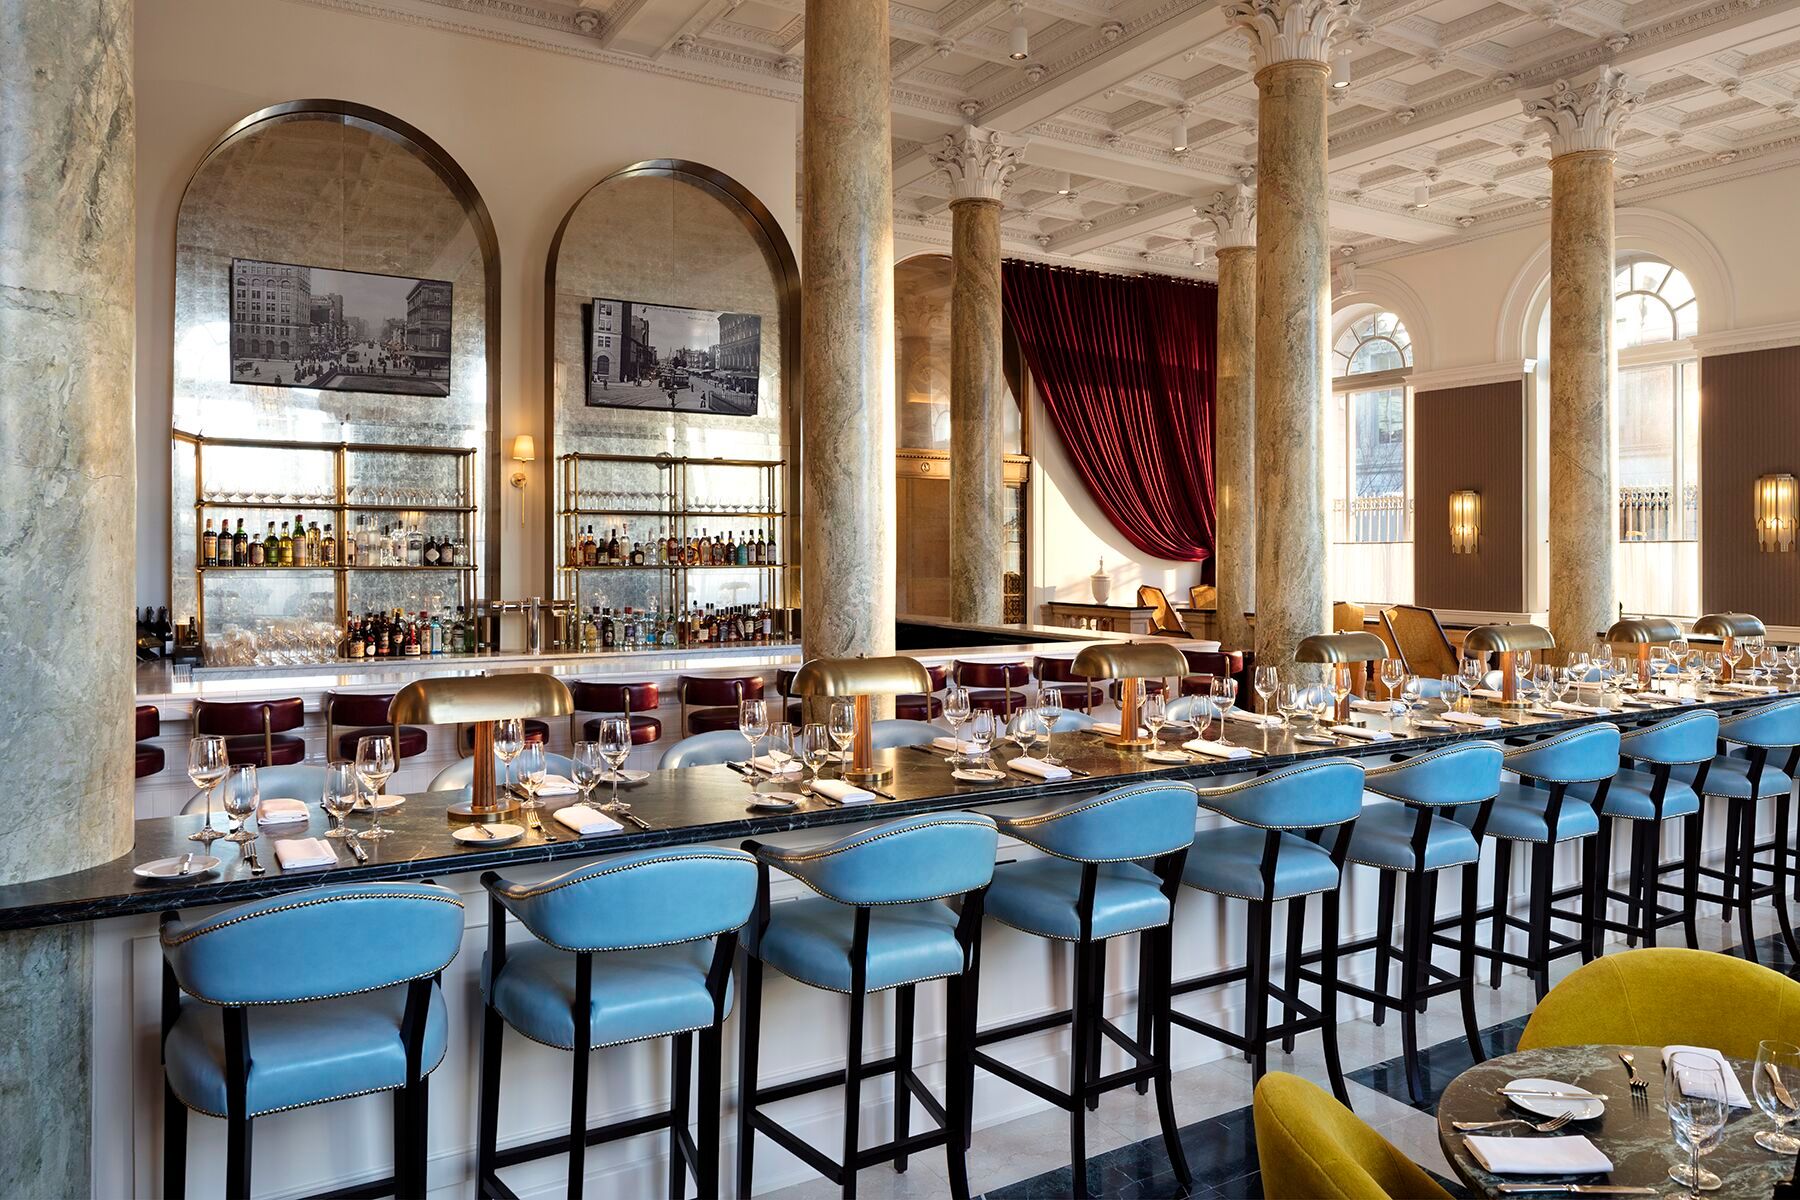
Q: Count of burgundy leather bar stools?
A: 12